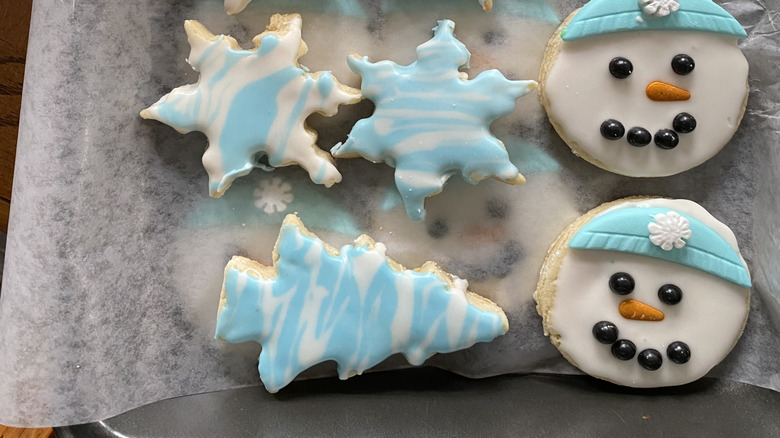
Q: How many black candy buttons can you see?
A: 12